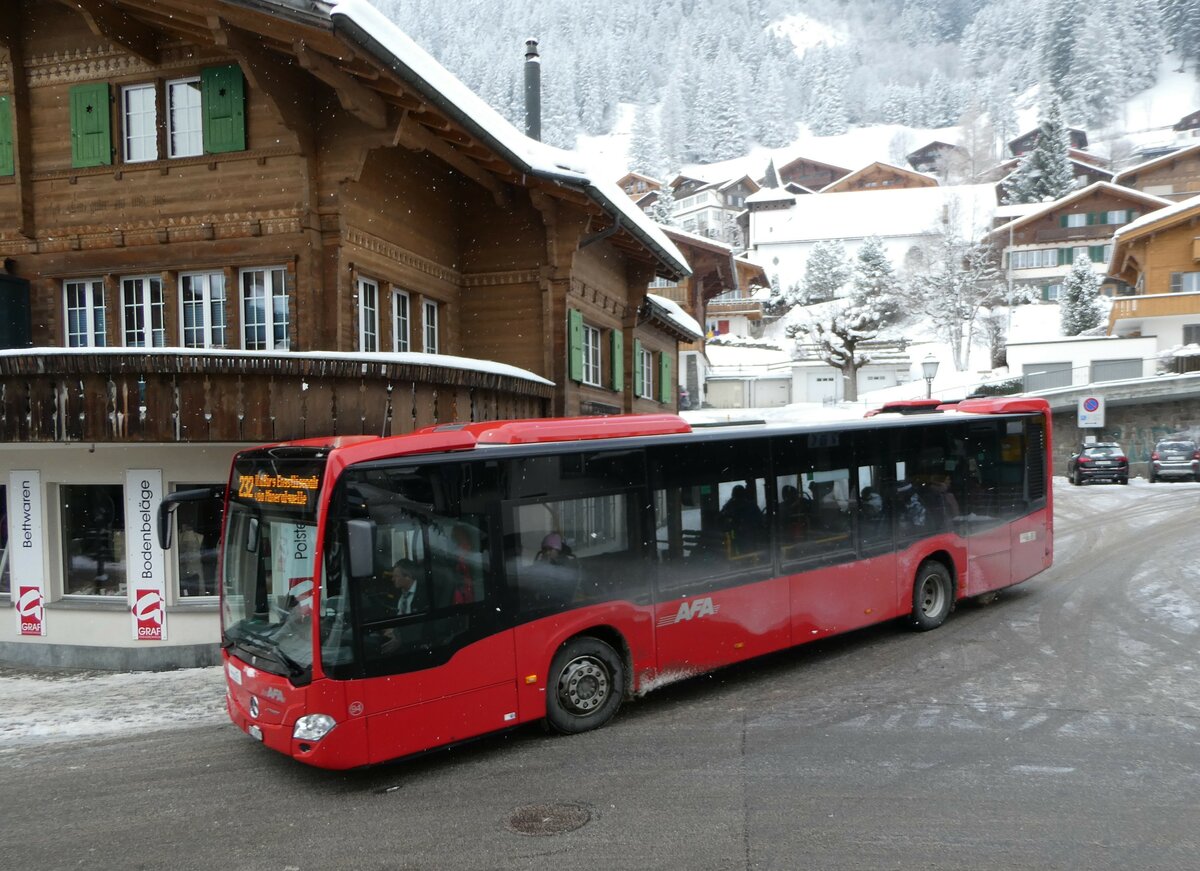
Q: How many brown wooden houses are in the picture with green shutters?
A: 2